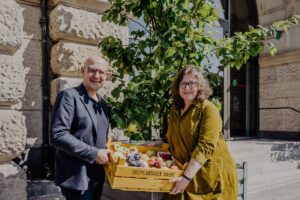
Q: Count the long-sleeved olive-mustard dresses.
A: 1